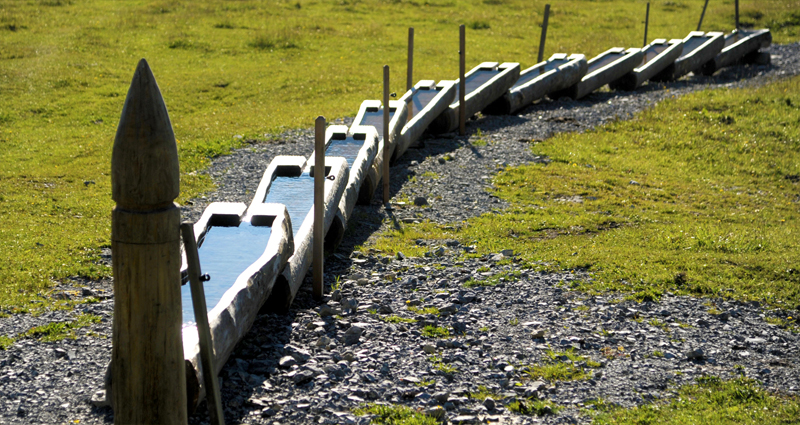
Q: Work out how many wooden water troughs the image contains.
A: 11